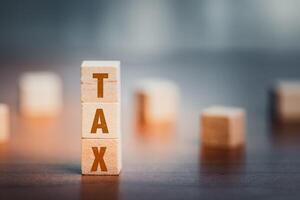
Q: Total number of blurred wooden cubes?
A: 5